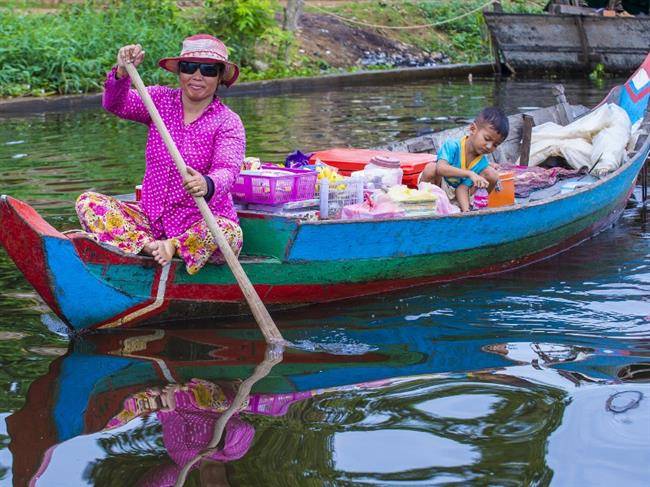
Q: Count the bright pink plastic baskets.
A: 1